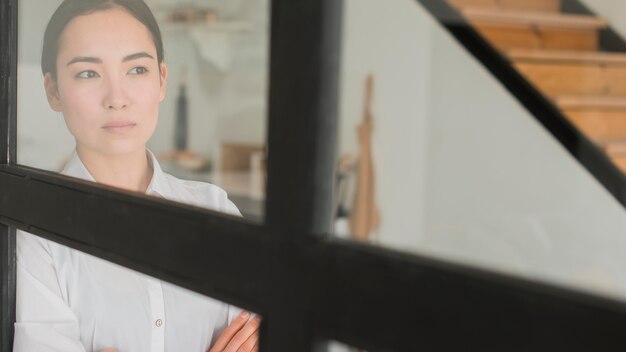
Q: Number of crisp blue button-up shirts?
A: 0